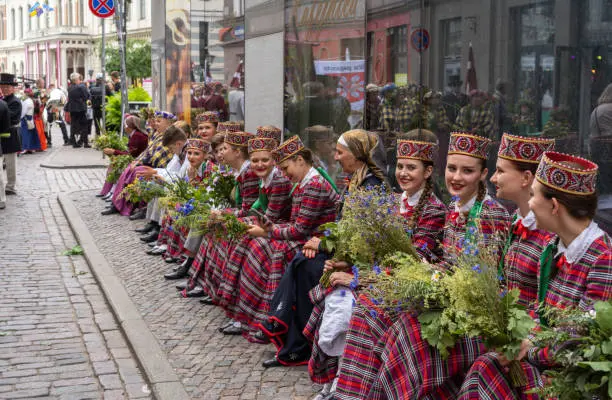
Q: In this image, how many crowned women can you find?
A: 11